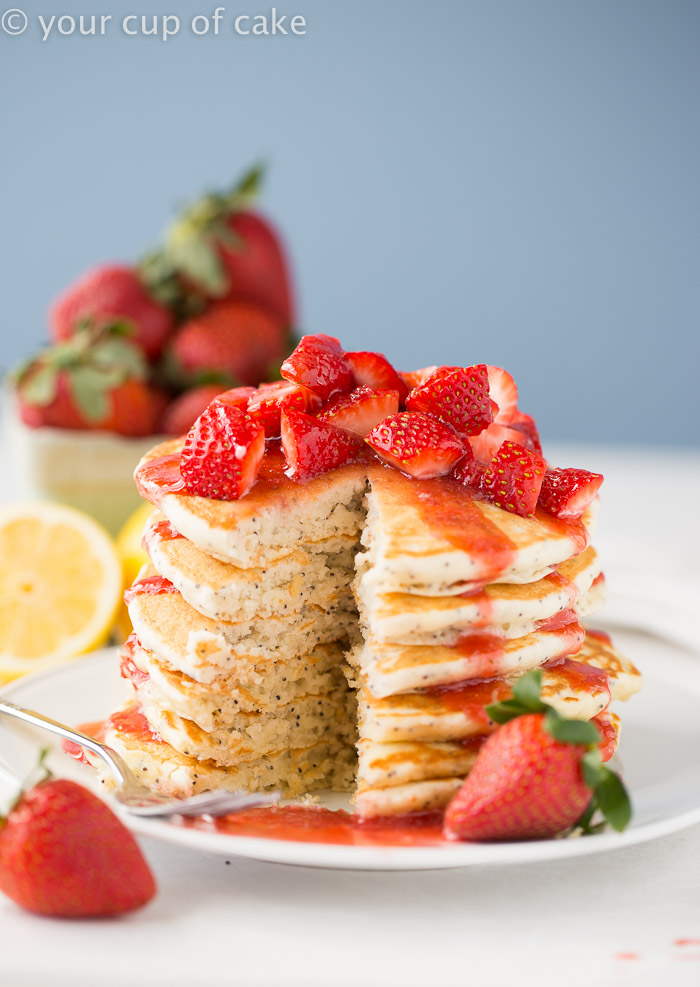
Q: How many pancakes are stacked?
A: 6